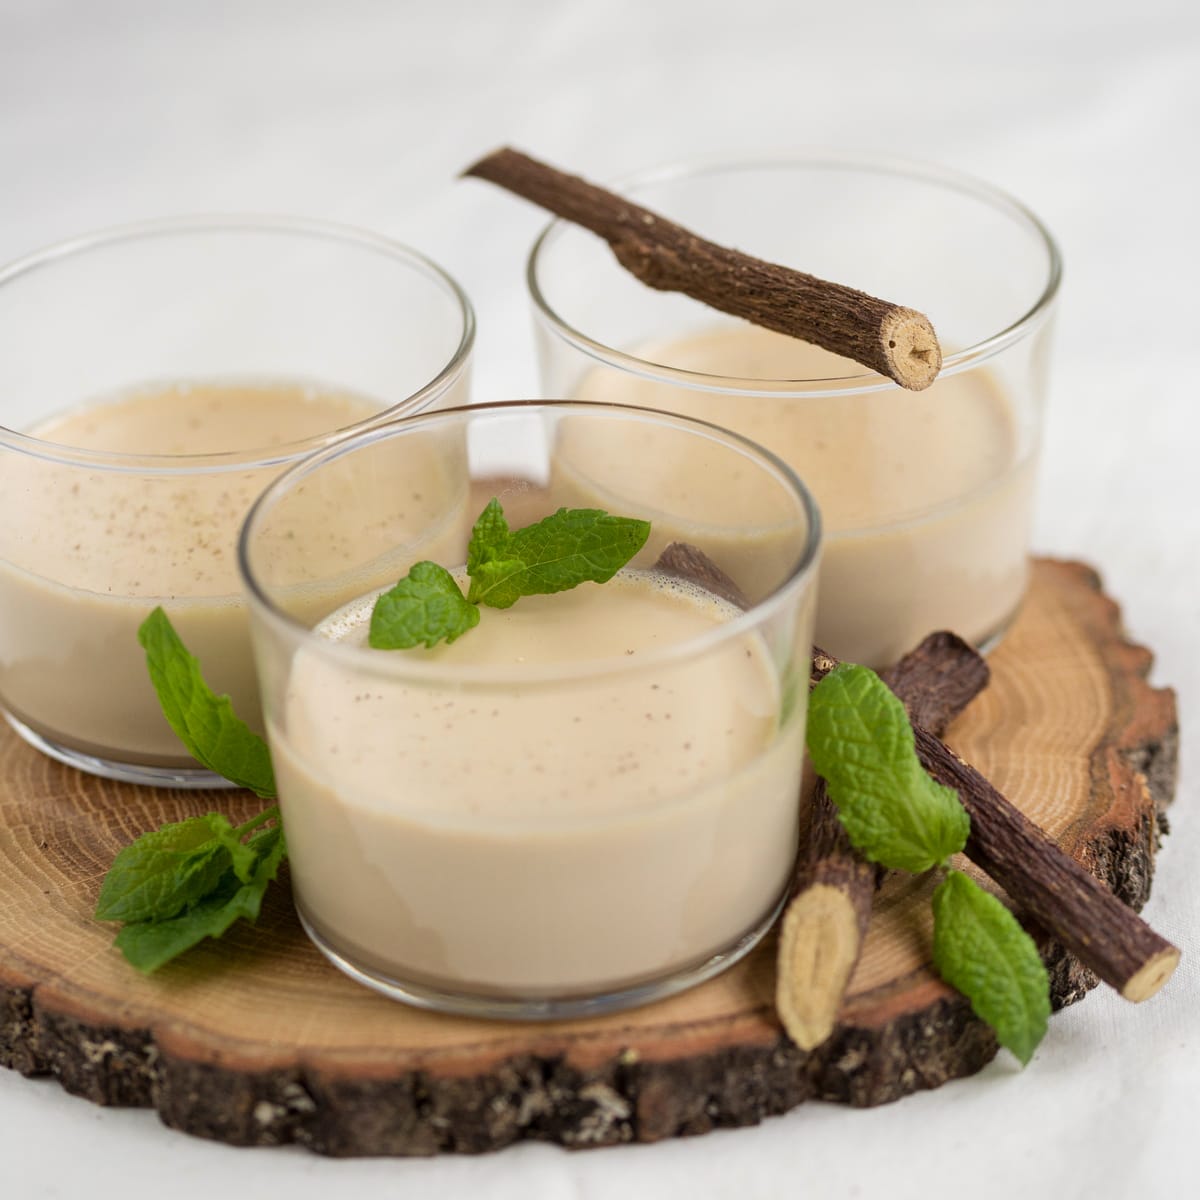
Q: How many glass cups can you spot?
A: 3